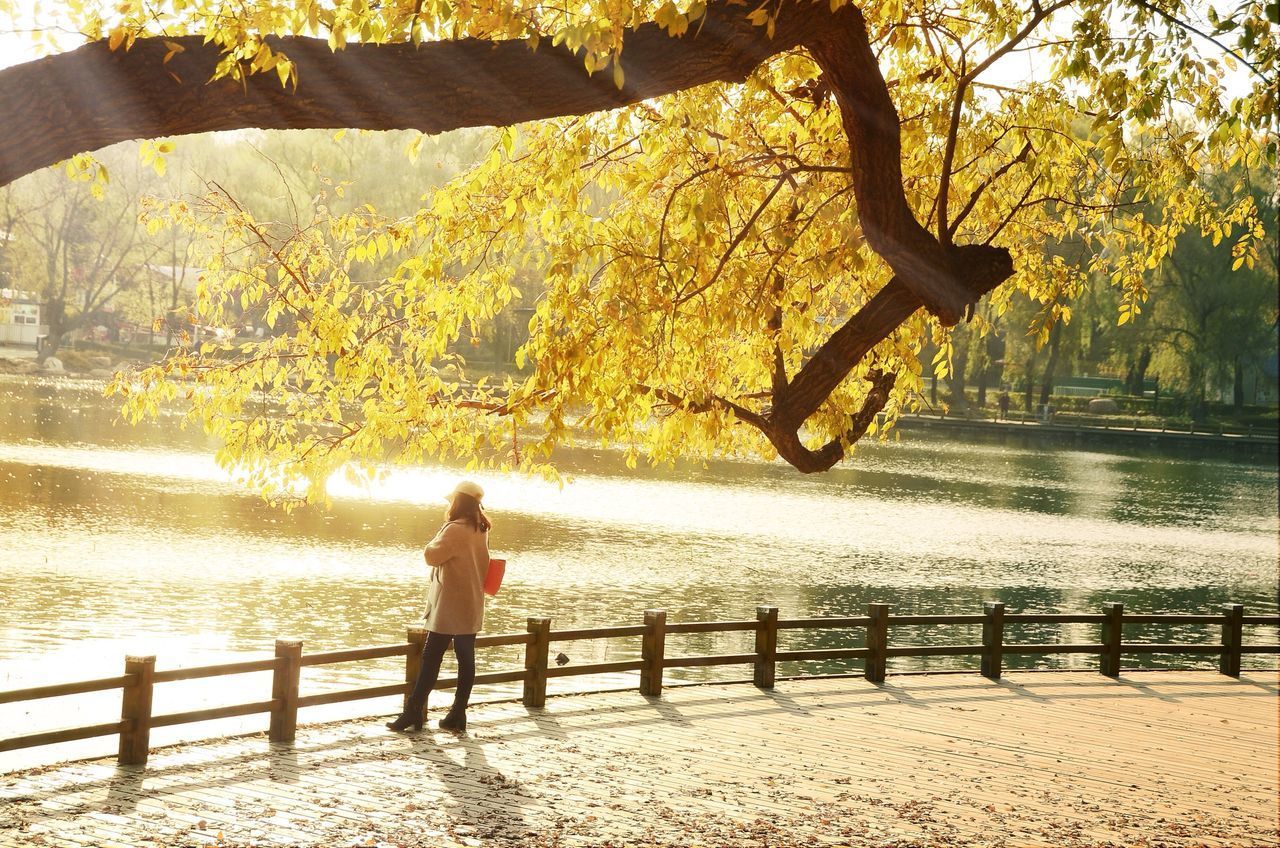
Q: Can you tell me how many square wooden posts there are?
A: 10